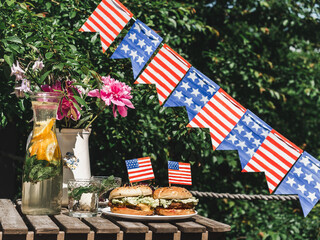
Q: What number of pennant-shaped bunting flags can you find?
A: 8